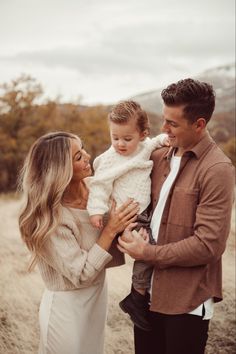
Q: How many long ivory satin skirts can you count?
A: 1